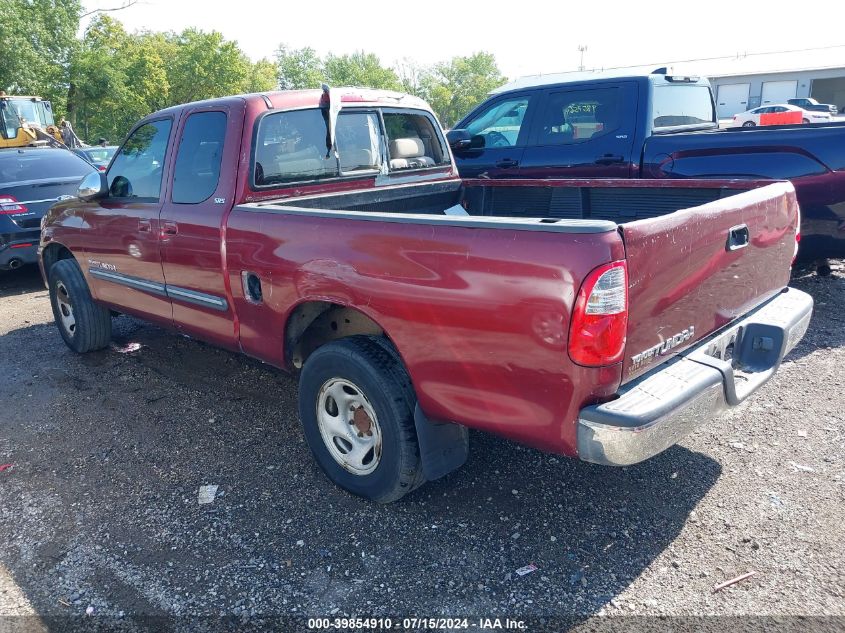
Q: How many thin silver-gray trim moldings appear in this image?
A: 2